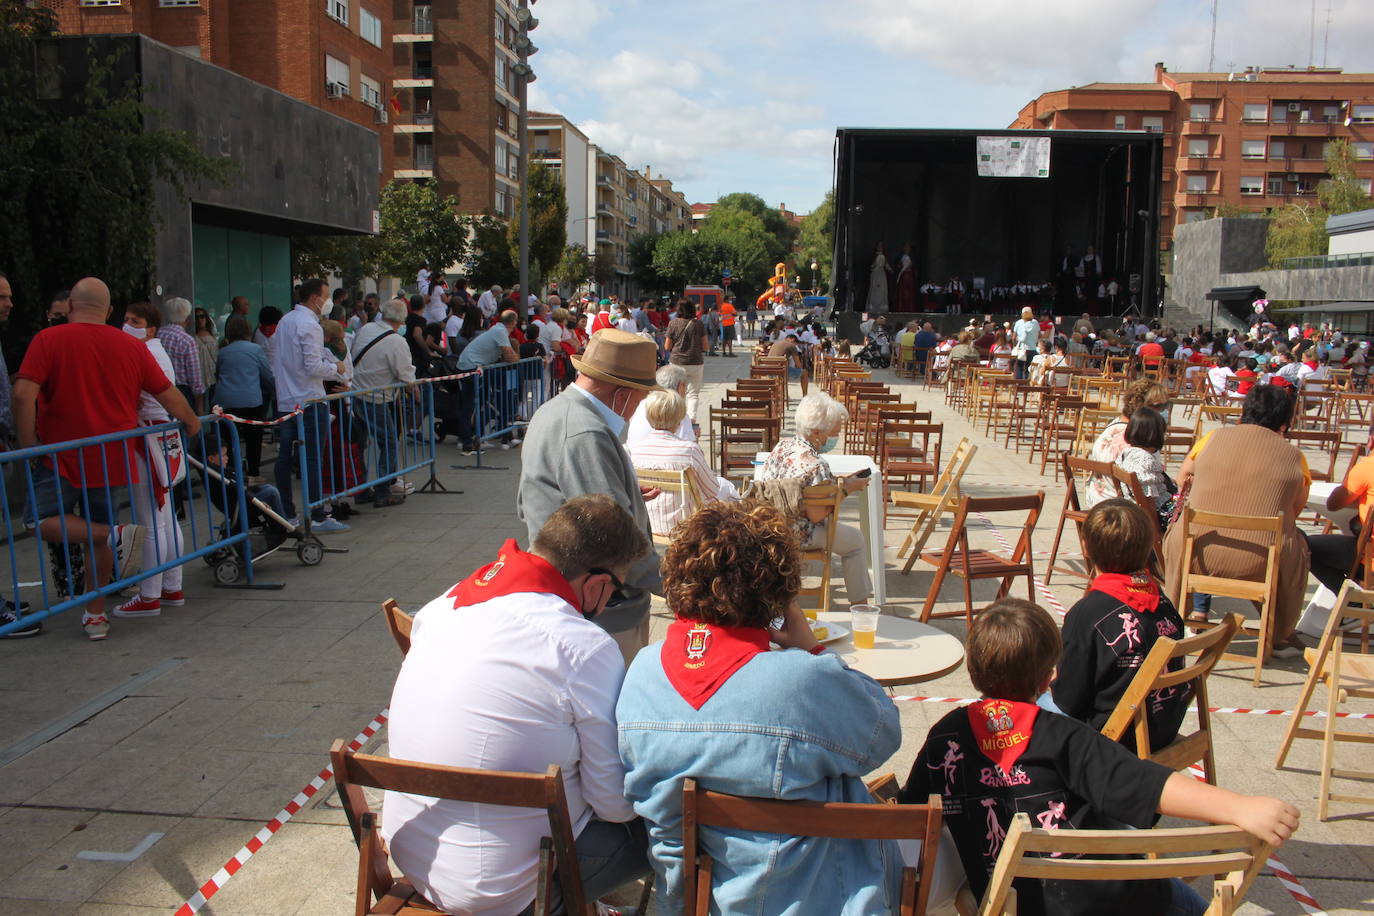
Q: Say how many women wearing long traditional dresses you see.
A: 2